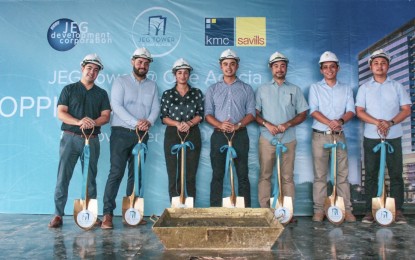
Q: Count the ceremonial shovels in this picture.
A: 7